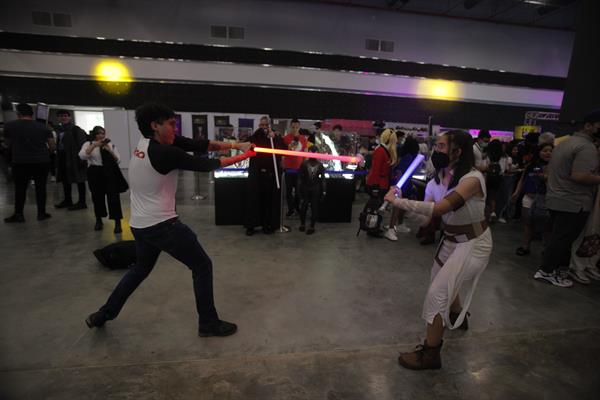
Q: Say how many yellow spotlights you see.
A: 2